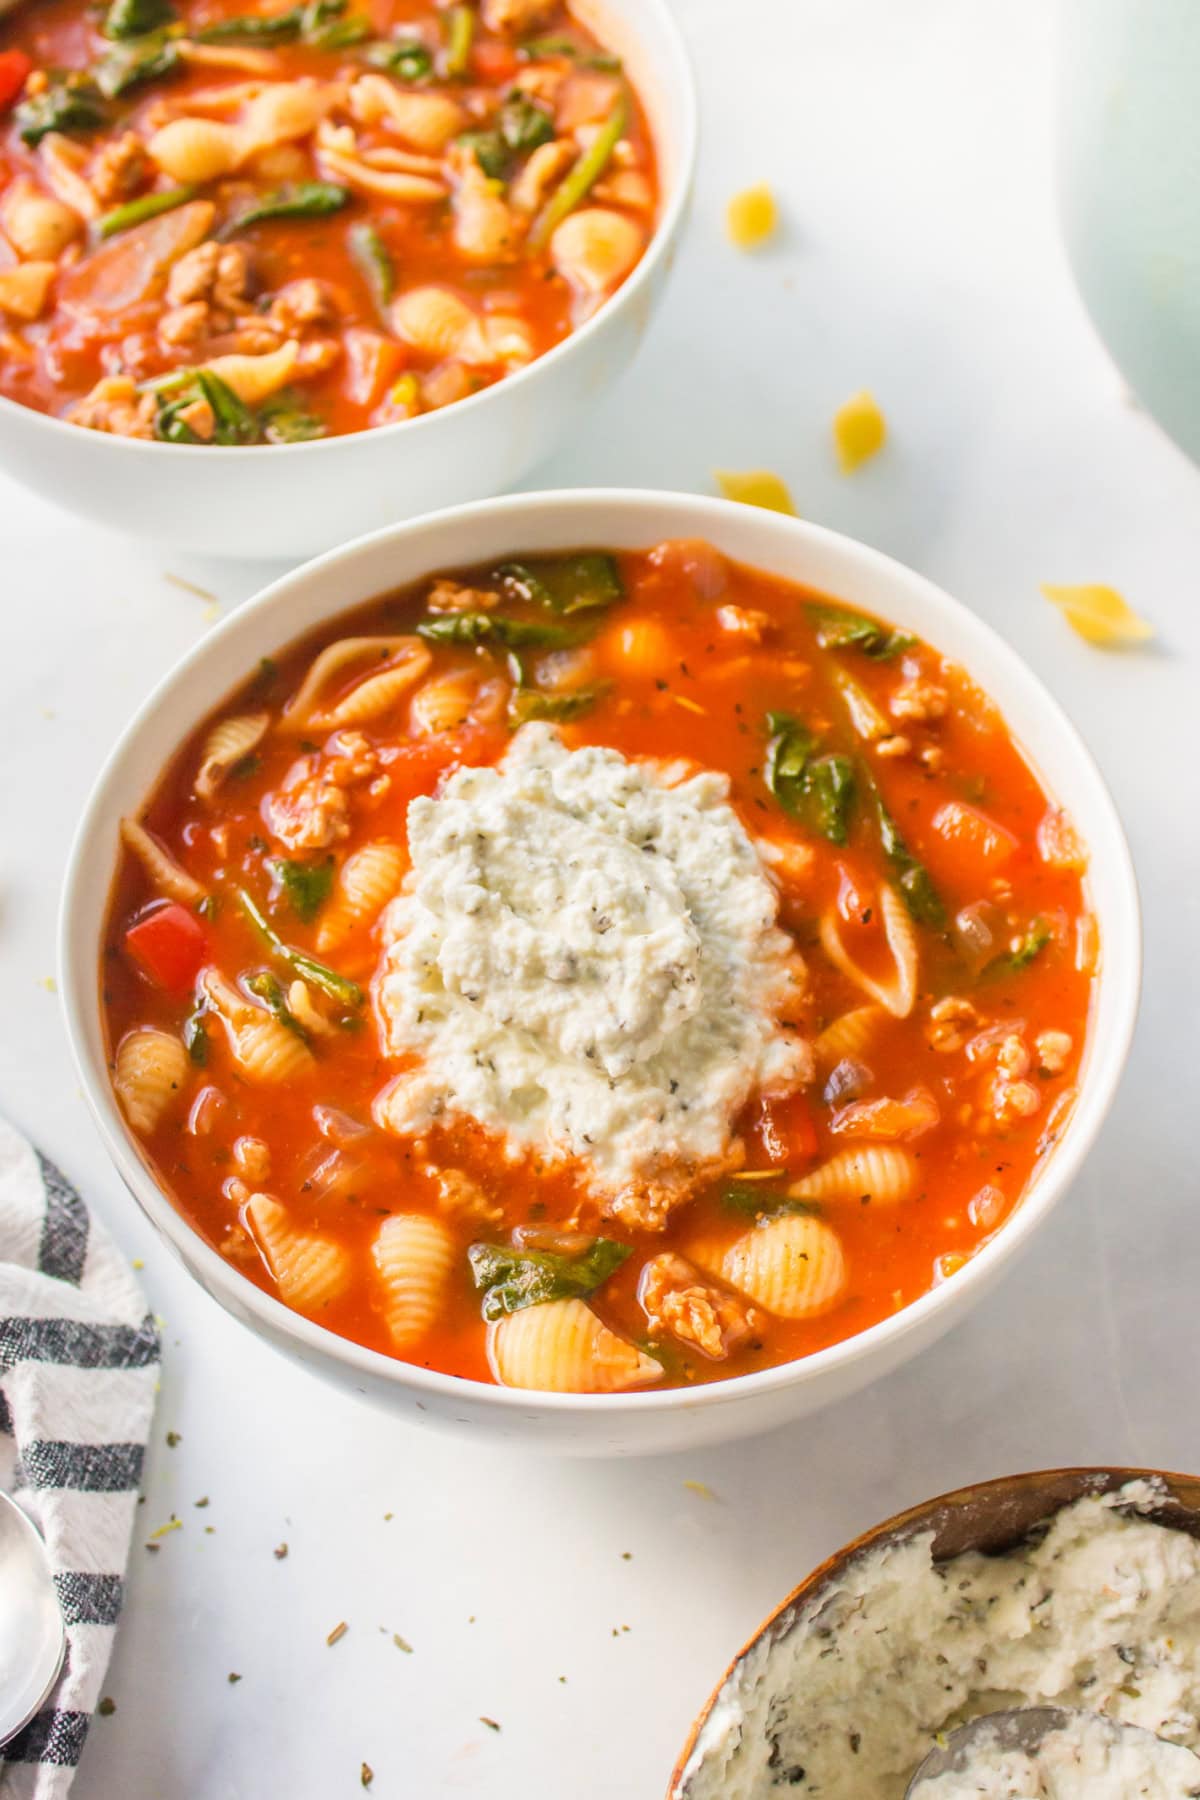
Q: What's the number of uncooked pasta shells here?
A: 4